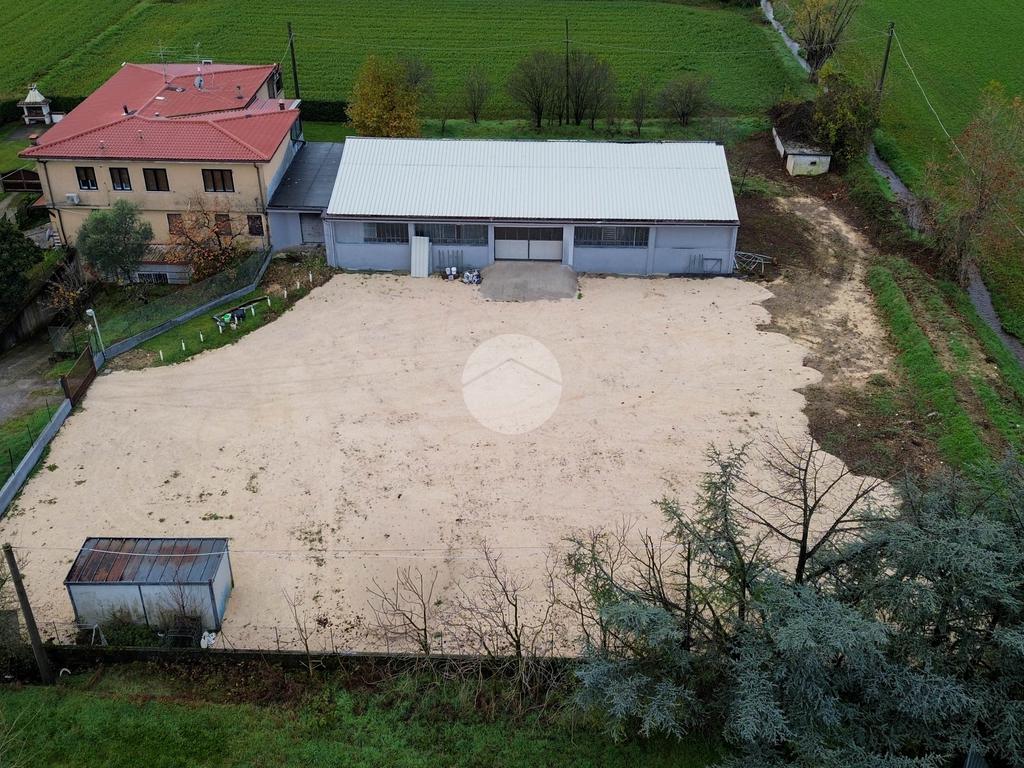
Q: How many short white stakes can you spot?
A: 10